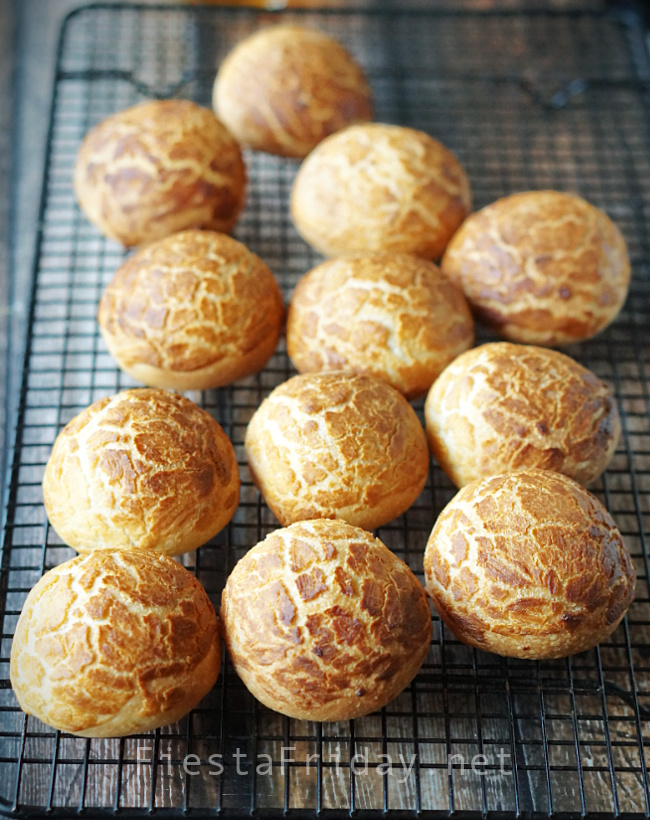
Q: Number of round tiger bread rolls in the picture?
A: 12